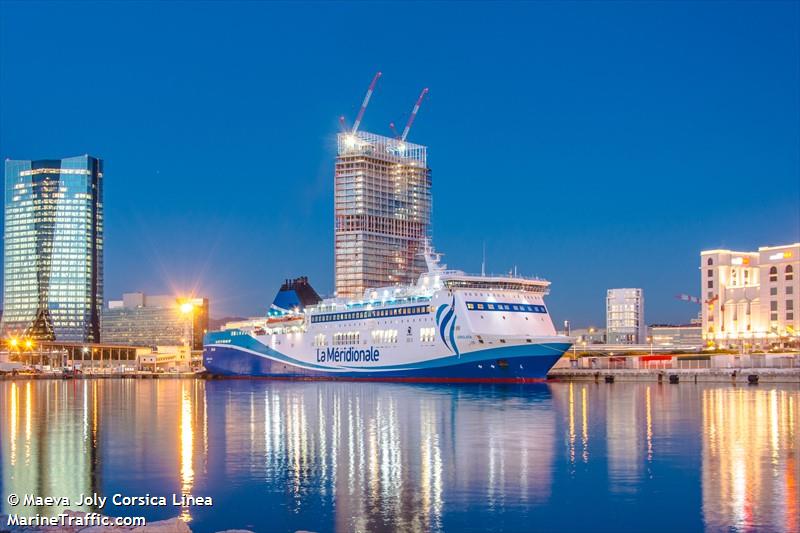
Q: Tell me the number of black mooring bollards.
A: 3